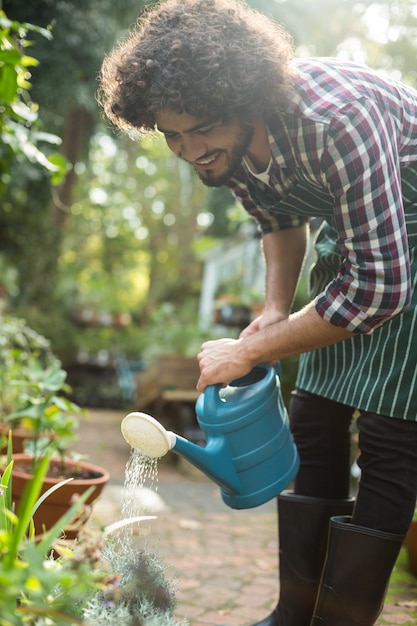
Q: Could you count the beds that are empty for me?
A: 0